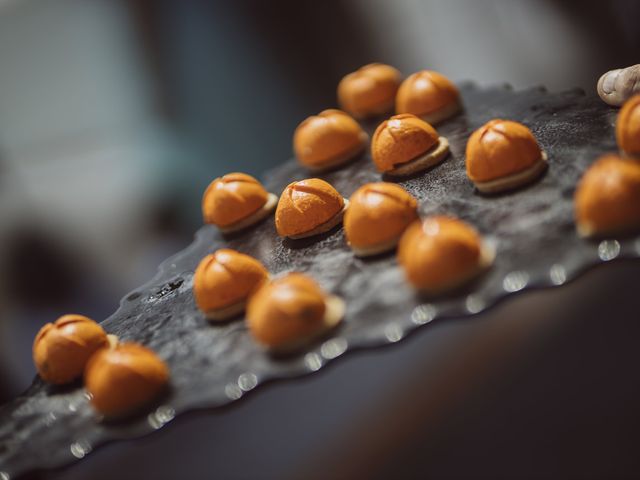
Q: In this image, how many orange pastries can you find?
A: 15